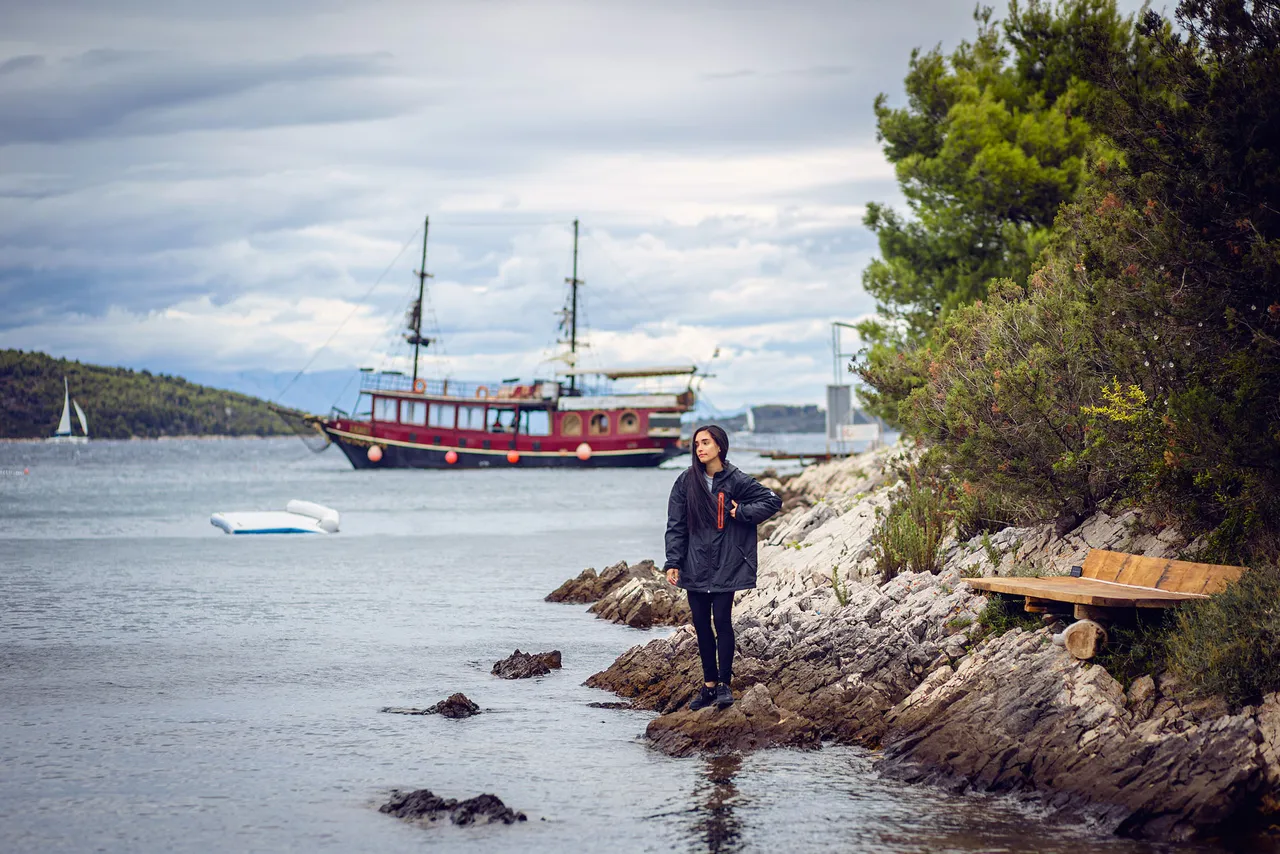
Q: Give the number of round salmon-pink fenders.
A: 4